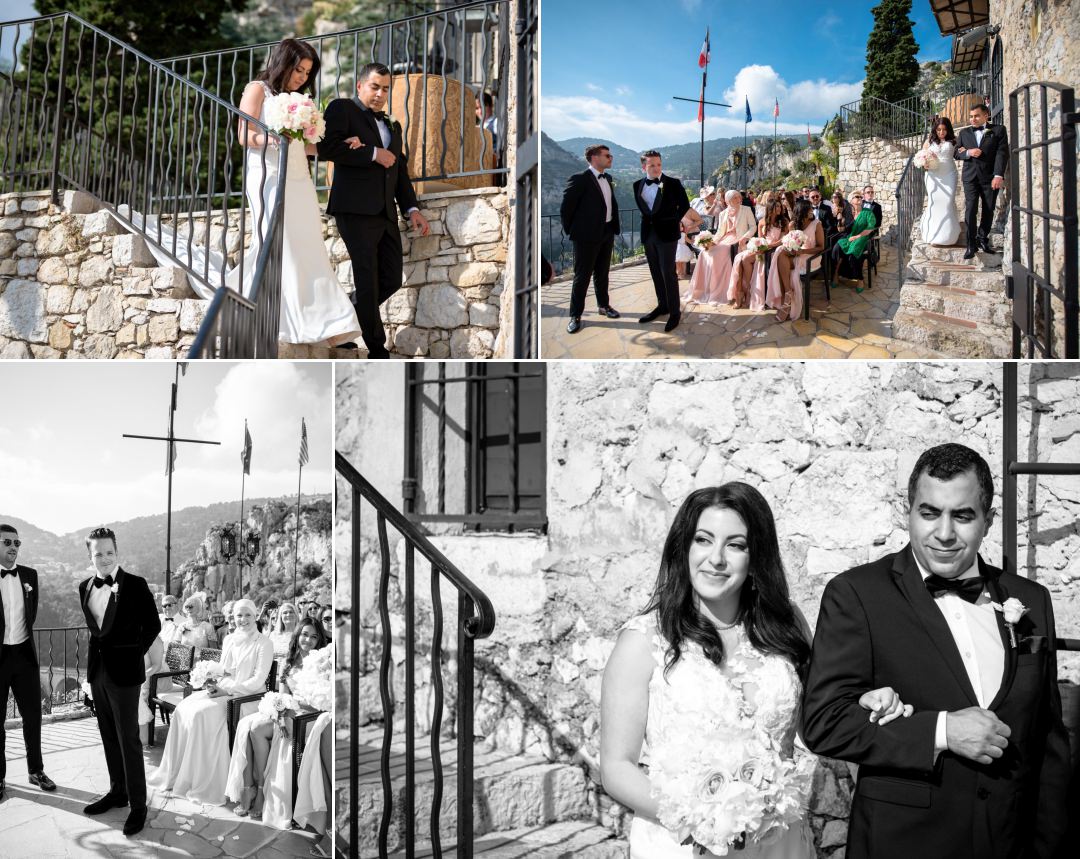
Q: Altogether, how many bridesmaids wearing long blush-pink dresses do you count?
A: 3